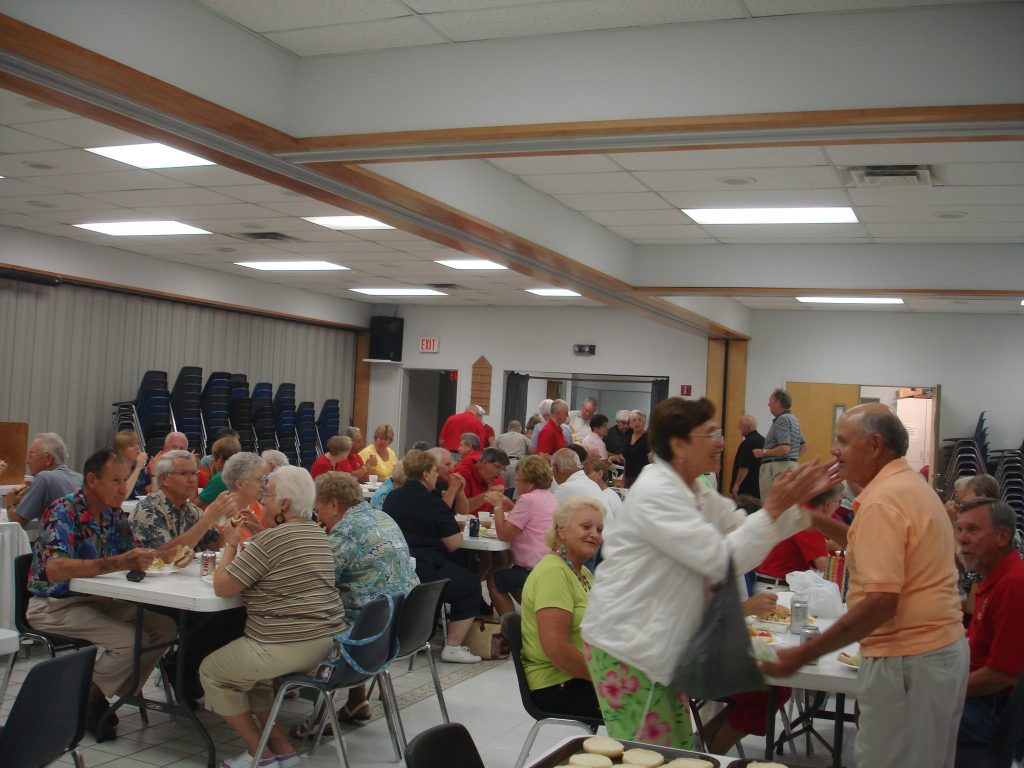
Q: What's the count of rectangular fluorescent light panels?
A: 9